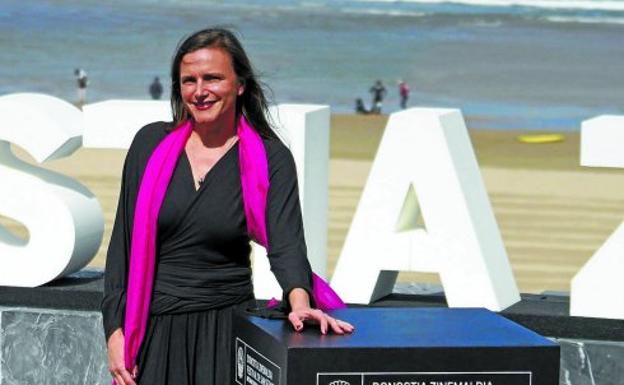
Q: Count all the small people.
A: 5